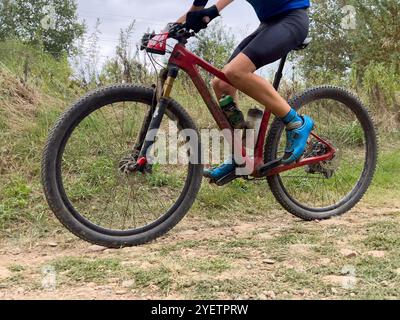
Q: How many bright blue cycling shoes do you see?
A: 2